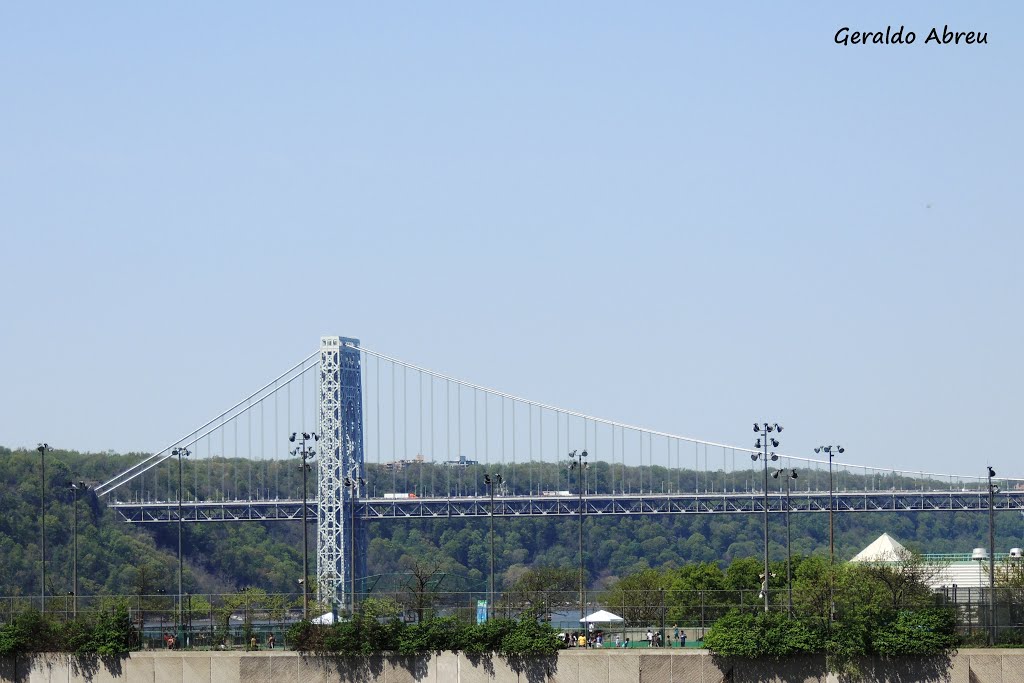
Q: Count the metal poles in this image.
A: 11